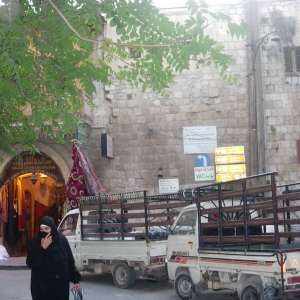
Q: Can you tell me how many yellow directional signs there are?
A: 4